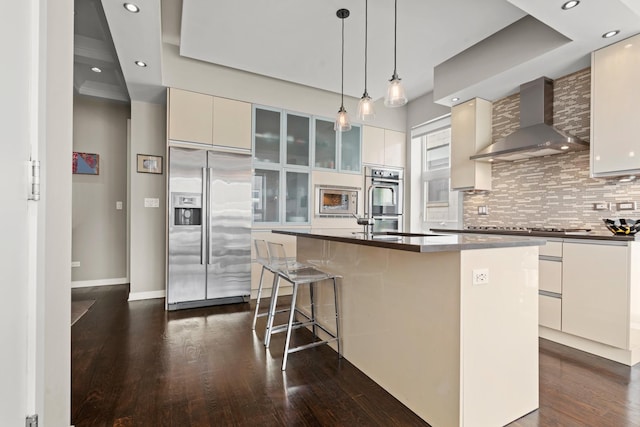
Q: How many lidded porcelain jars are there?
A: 0